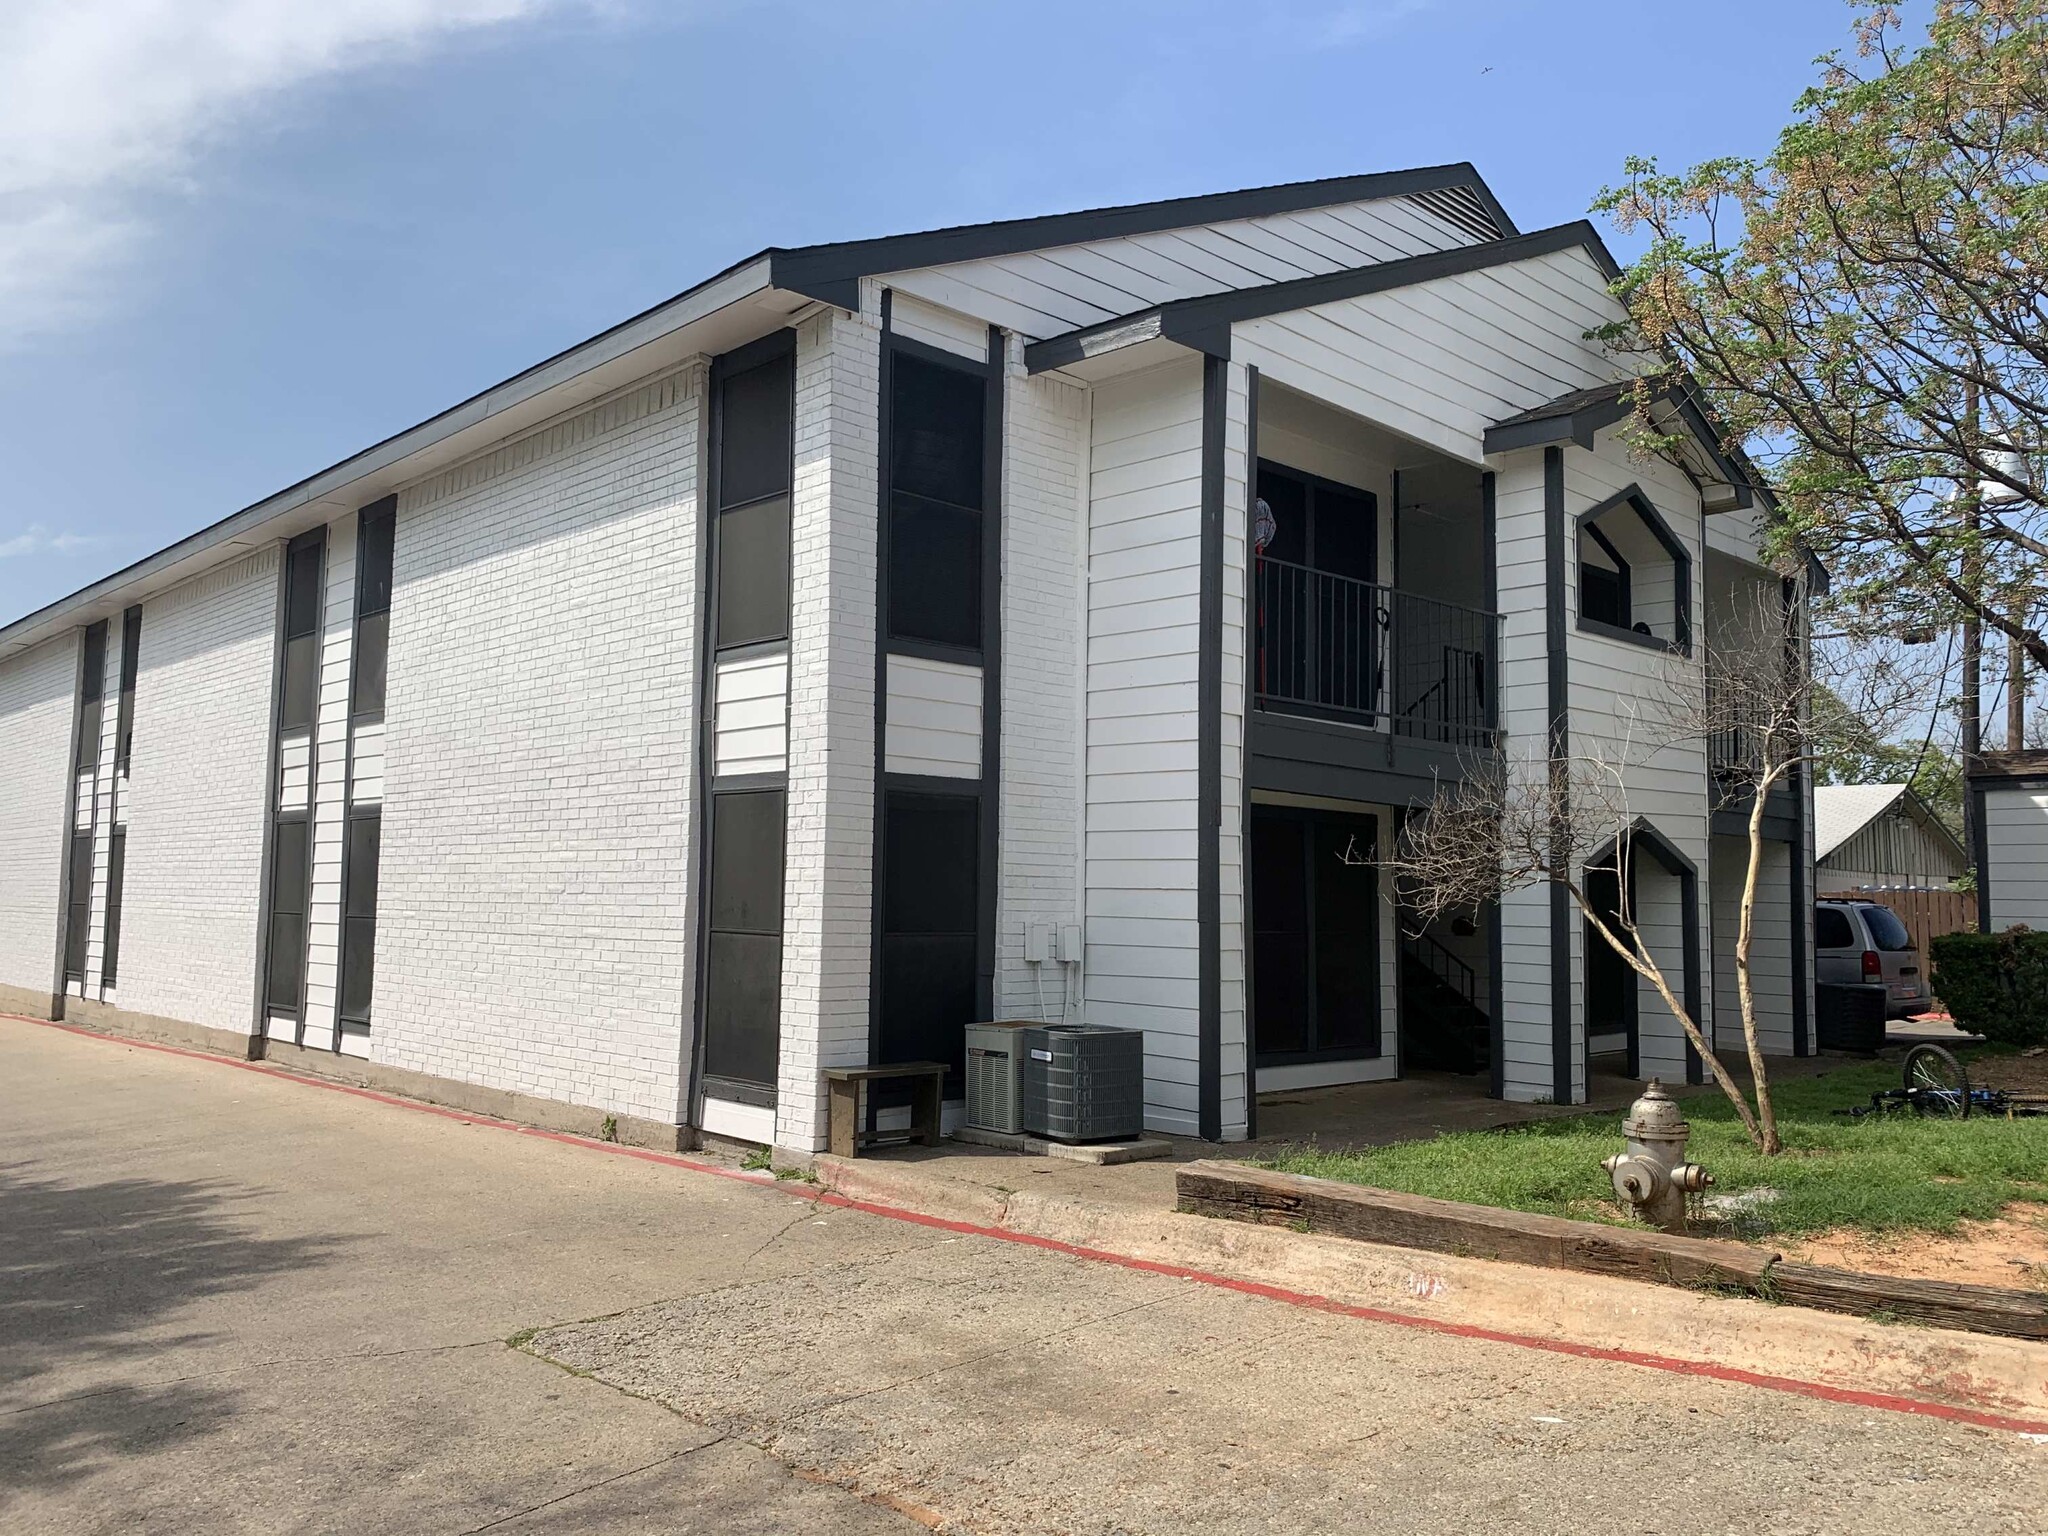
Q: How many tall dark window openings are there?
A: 12